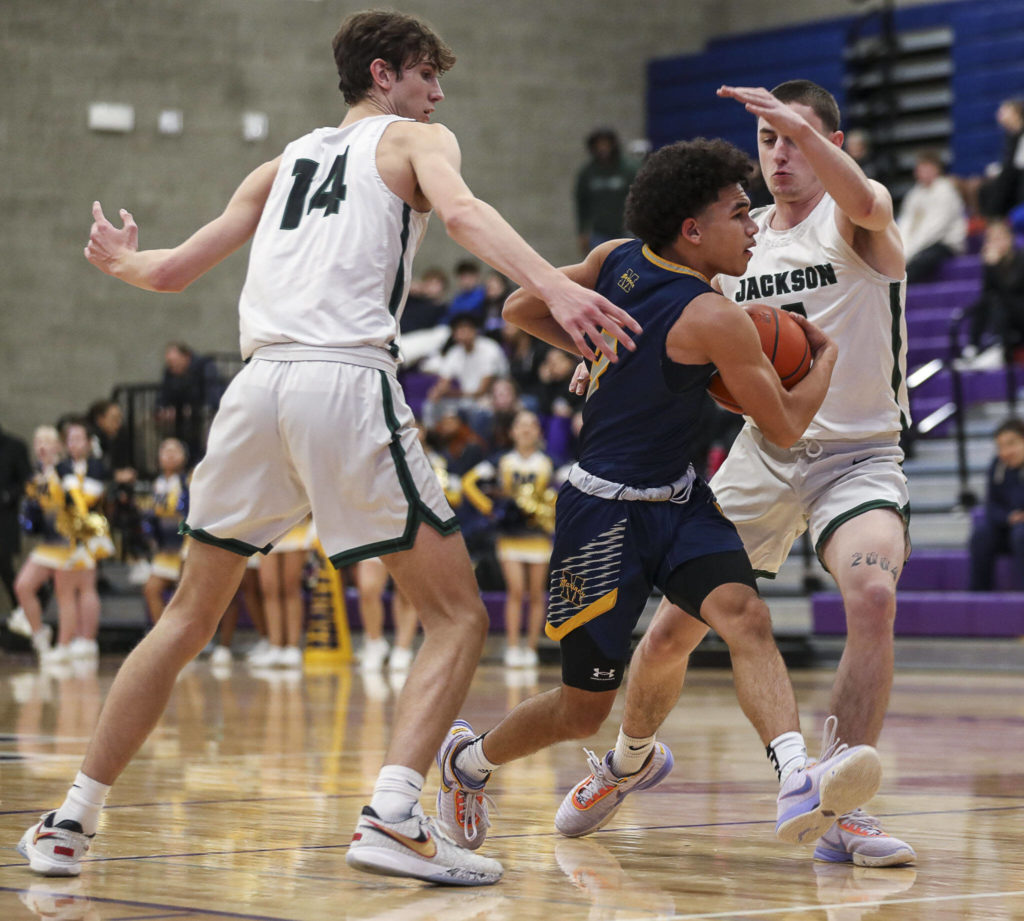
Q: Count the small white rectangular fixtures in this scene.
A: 3